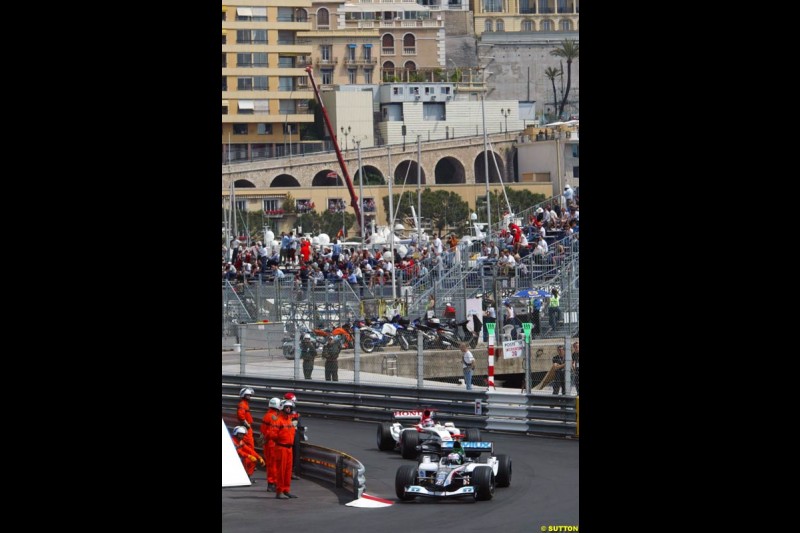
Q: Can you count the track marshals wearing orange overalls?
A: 4